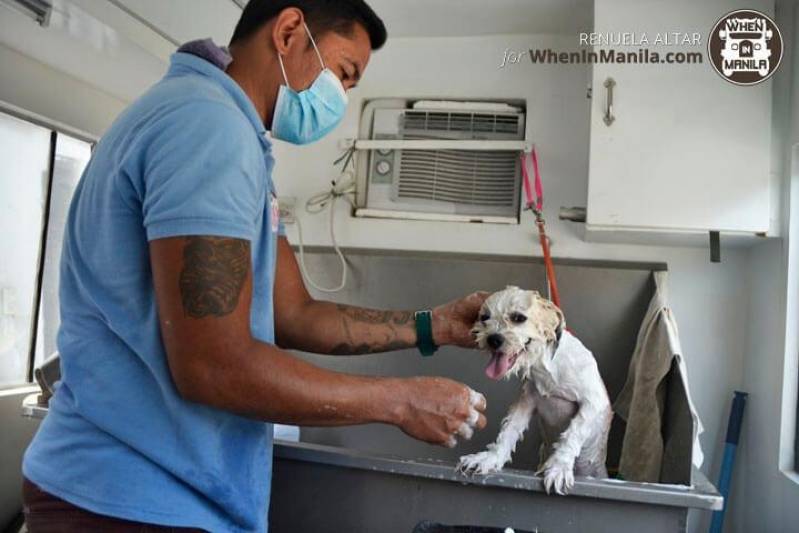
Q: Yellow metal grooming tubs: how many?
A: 0